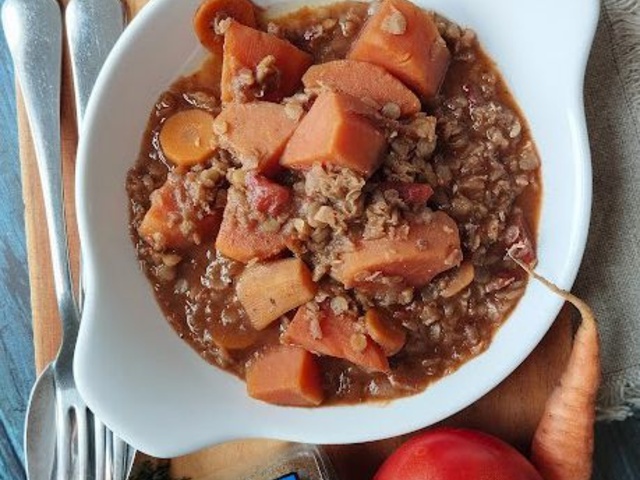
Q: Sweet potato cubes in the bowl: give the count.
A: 11